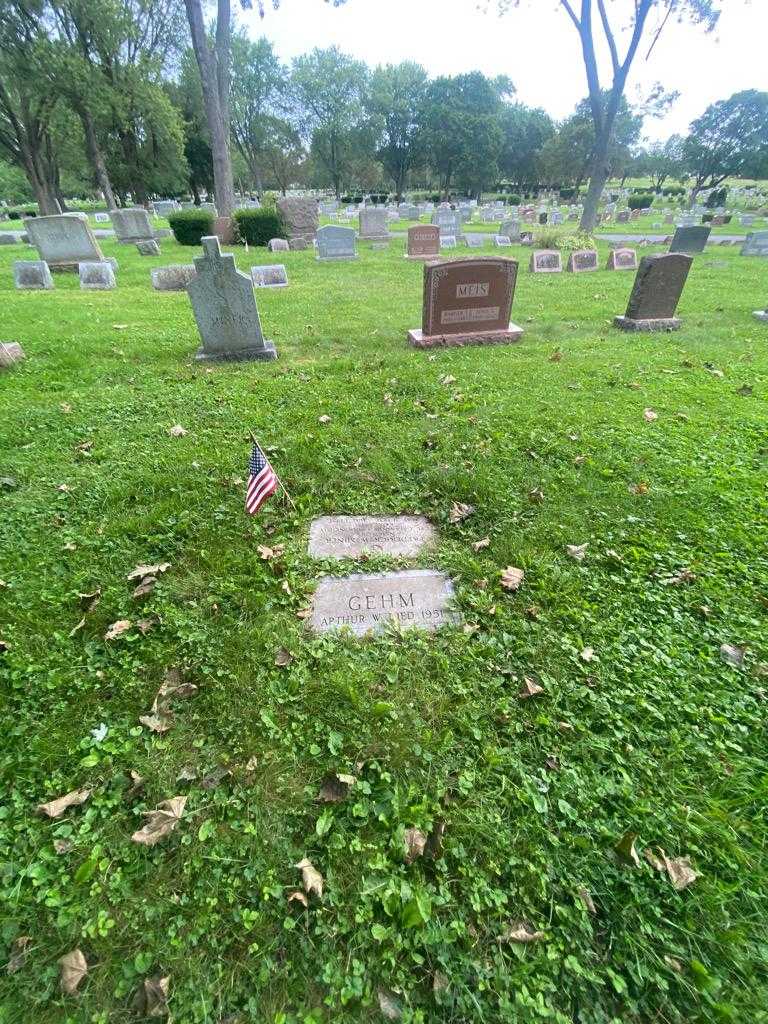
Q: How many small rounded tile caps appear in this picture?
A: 0